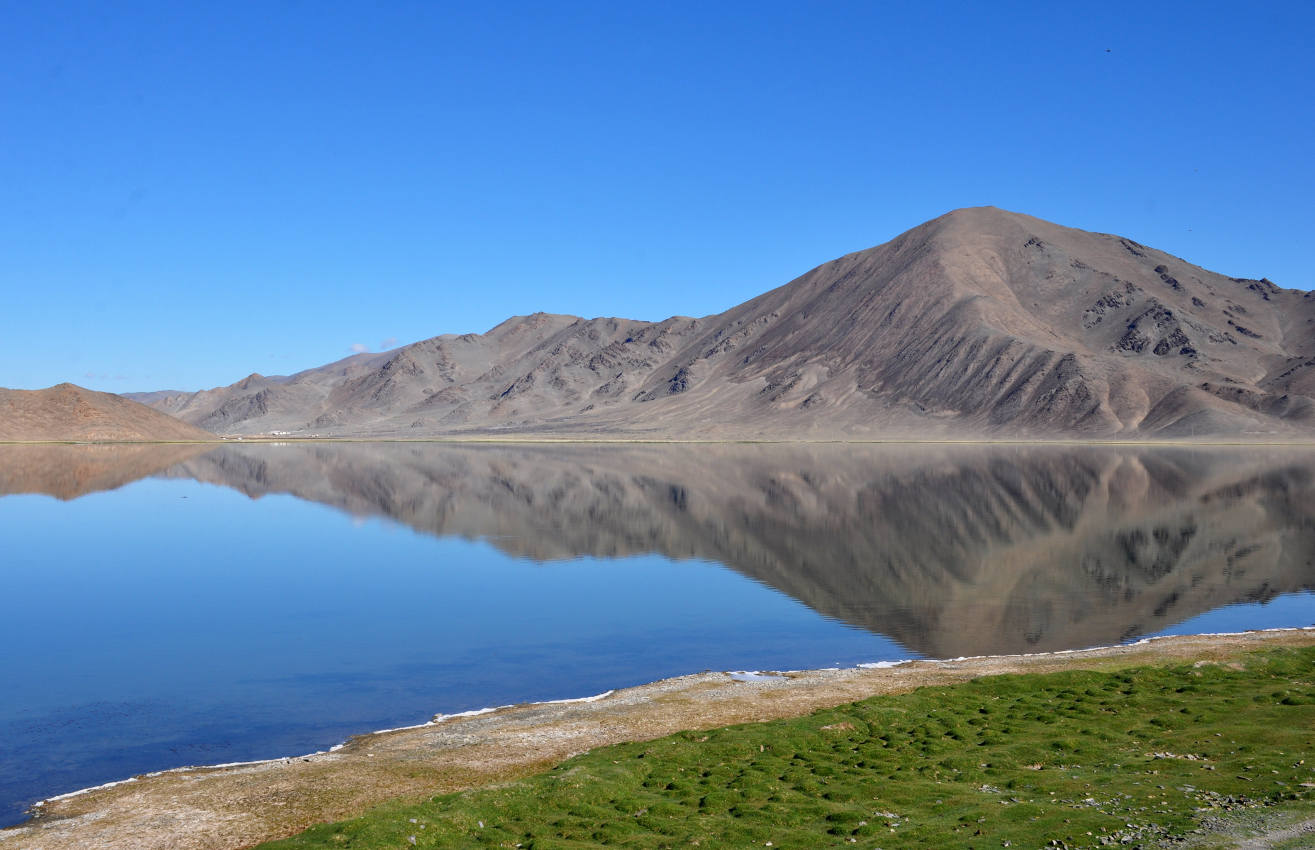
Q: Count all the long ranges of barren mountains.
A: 1